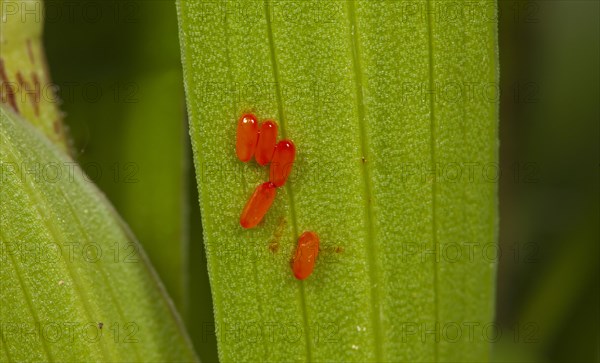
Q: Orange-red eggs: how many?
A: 5